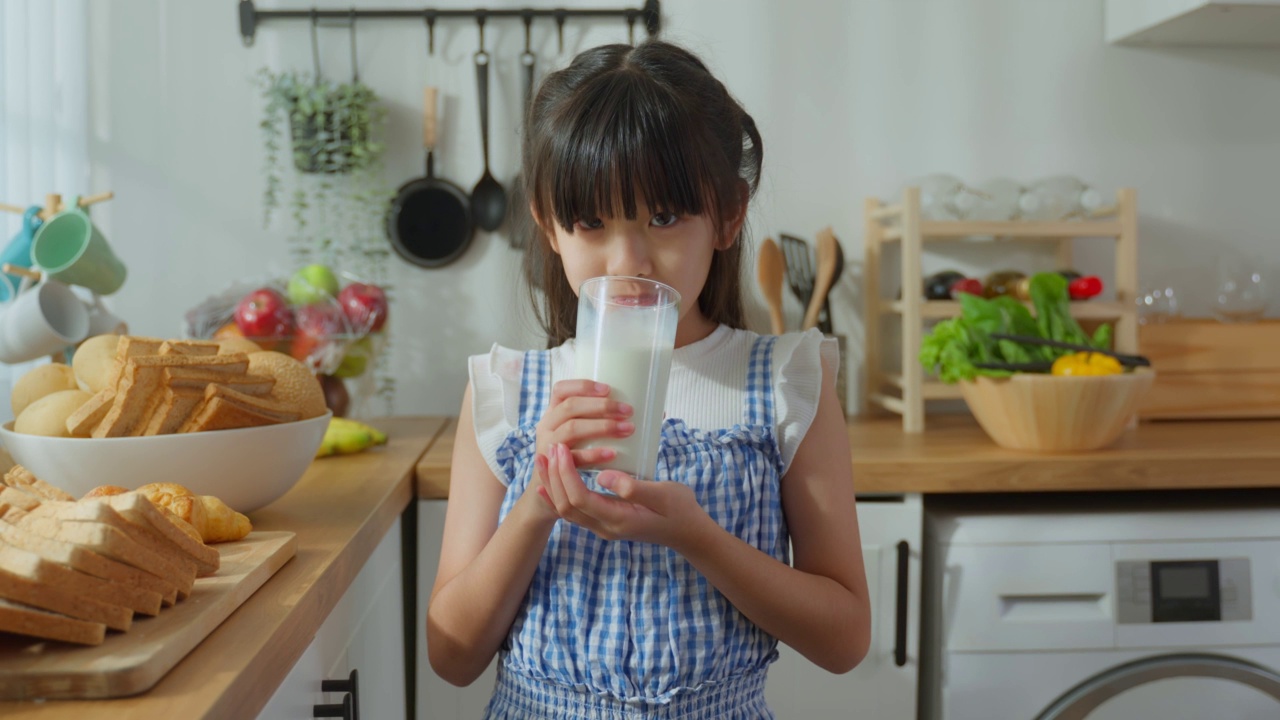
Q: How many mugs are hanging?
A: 4